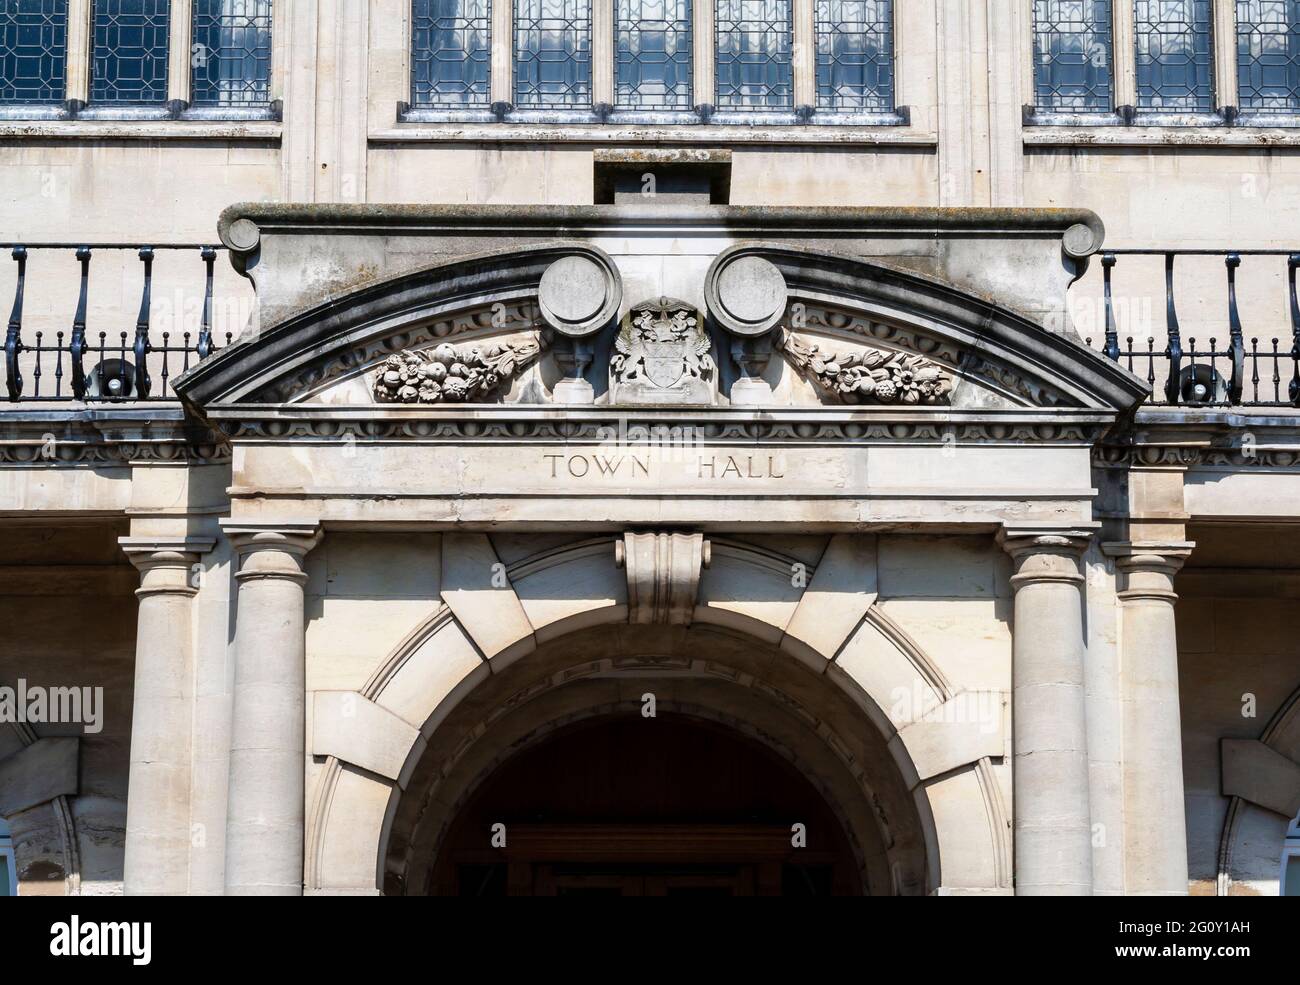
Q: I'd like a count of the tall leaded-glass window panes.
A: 11